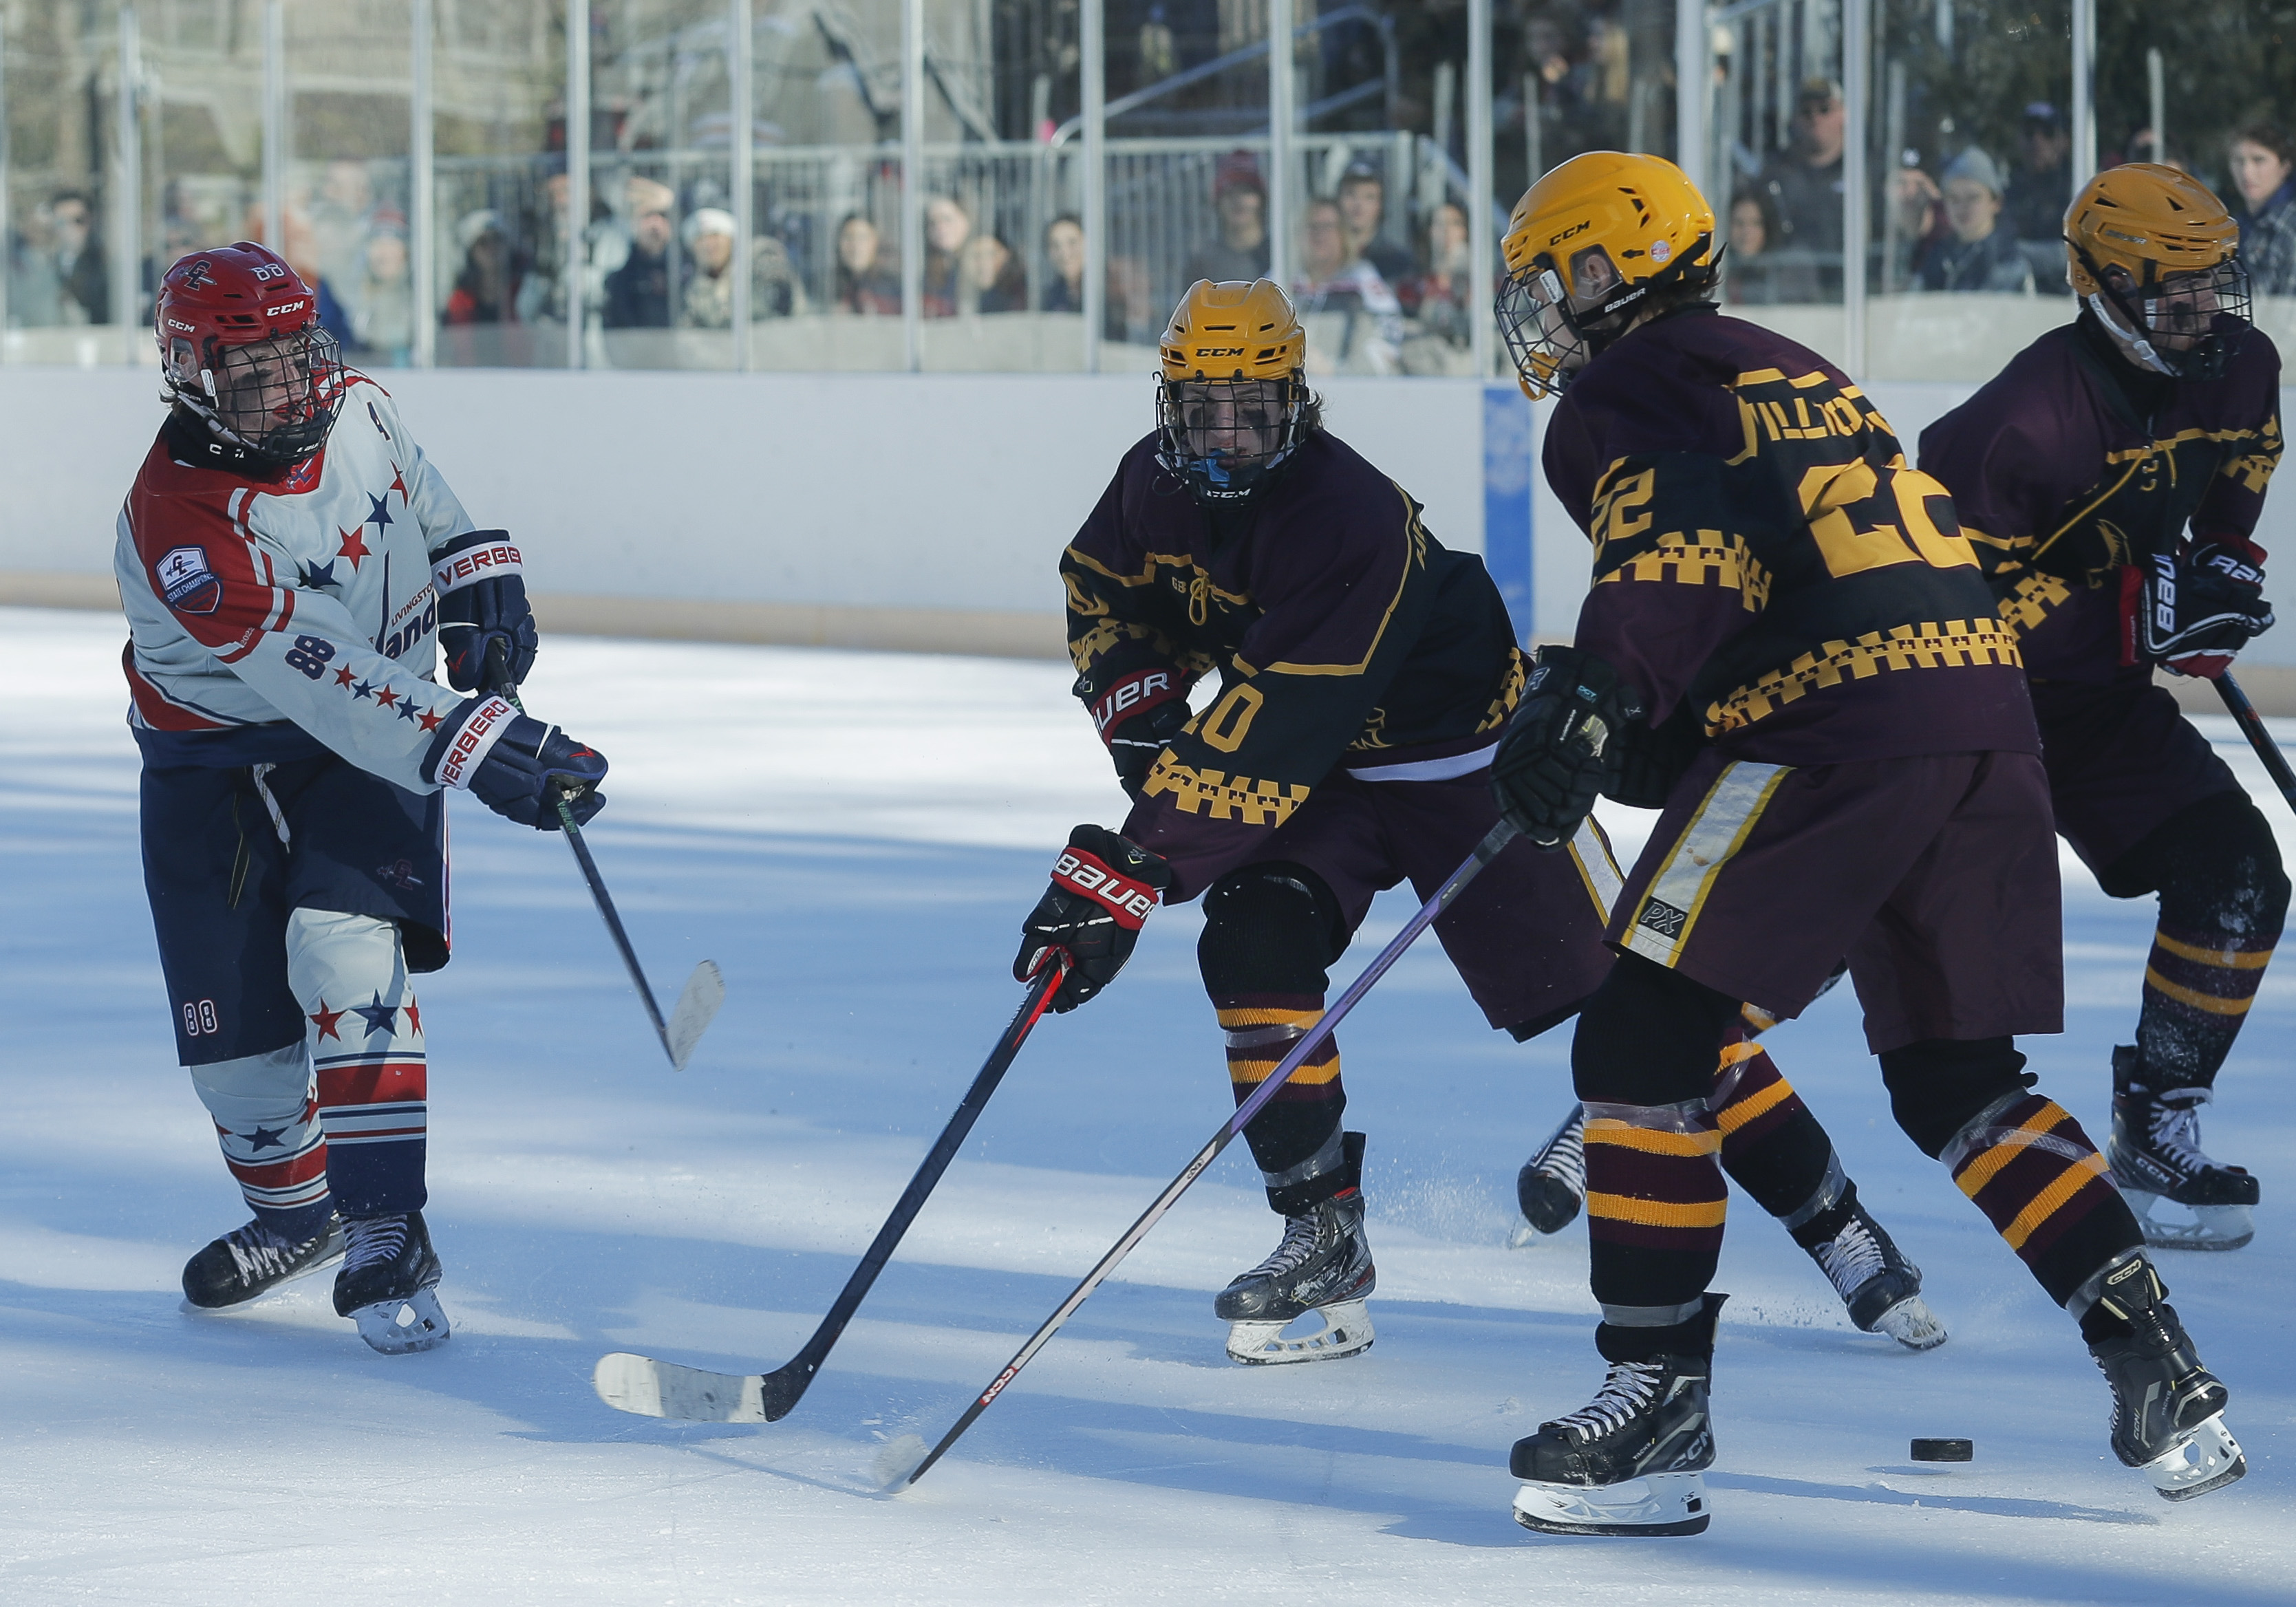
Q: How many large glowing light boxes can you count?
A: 0